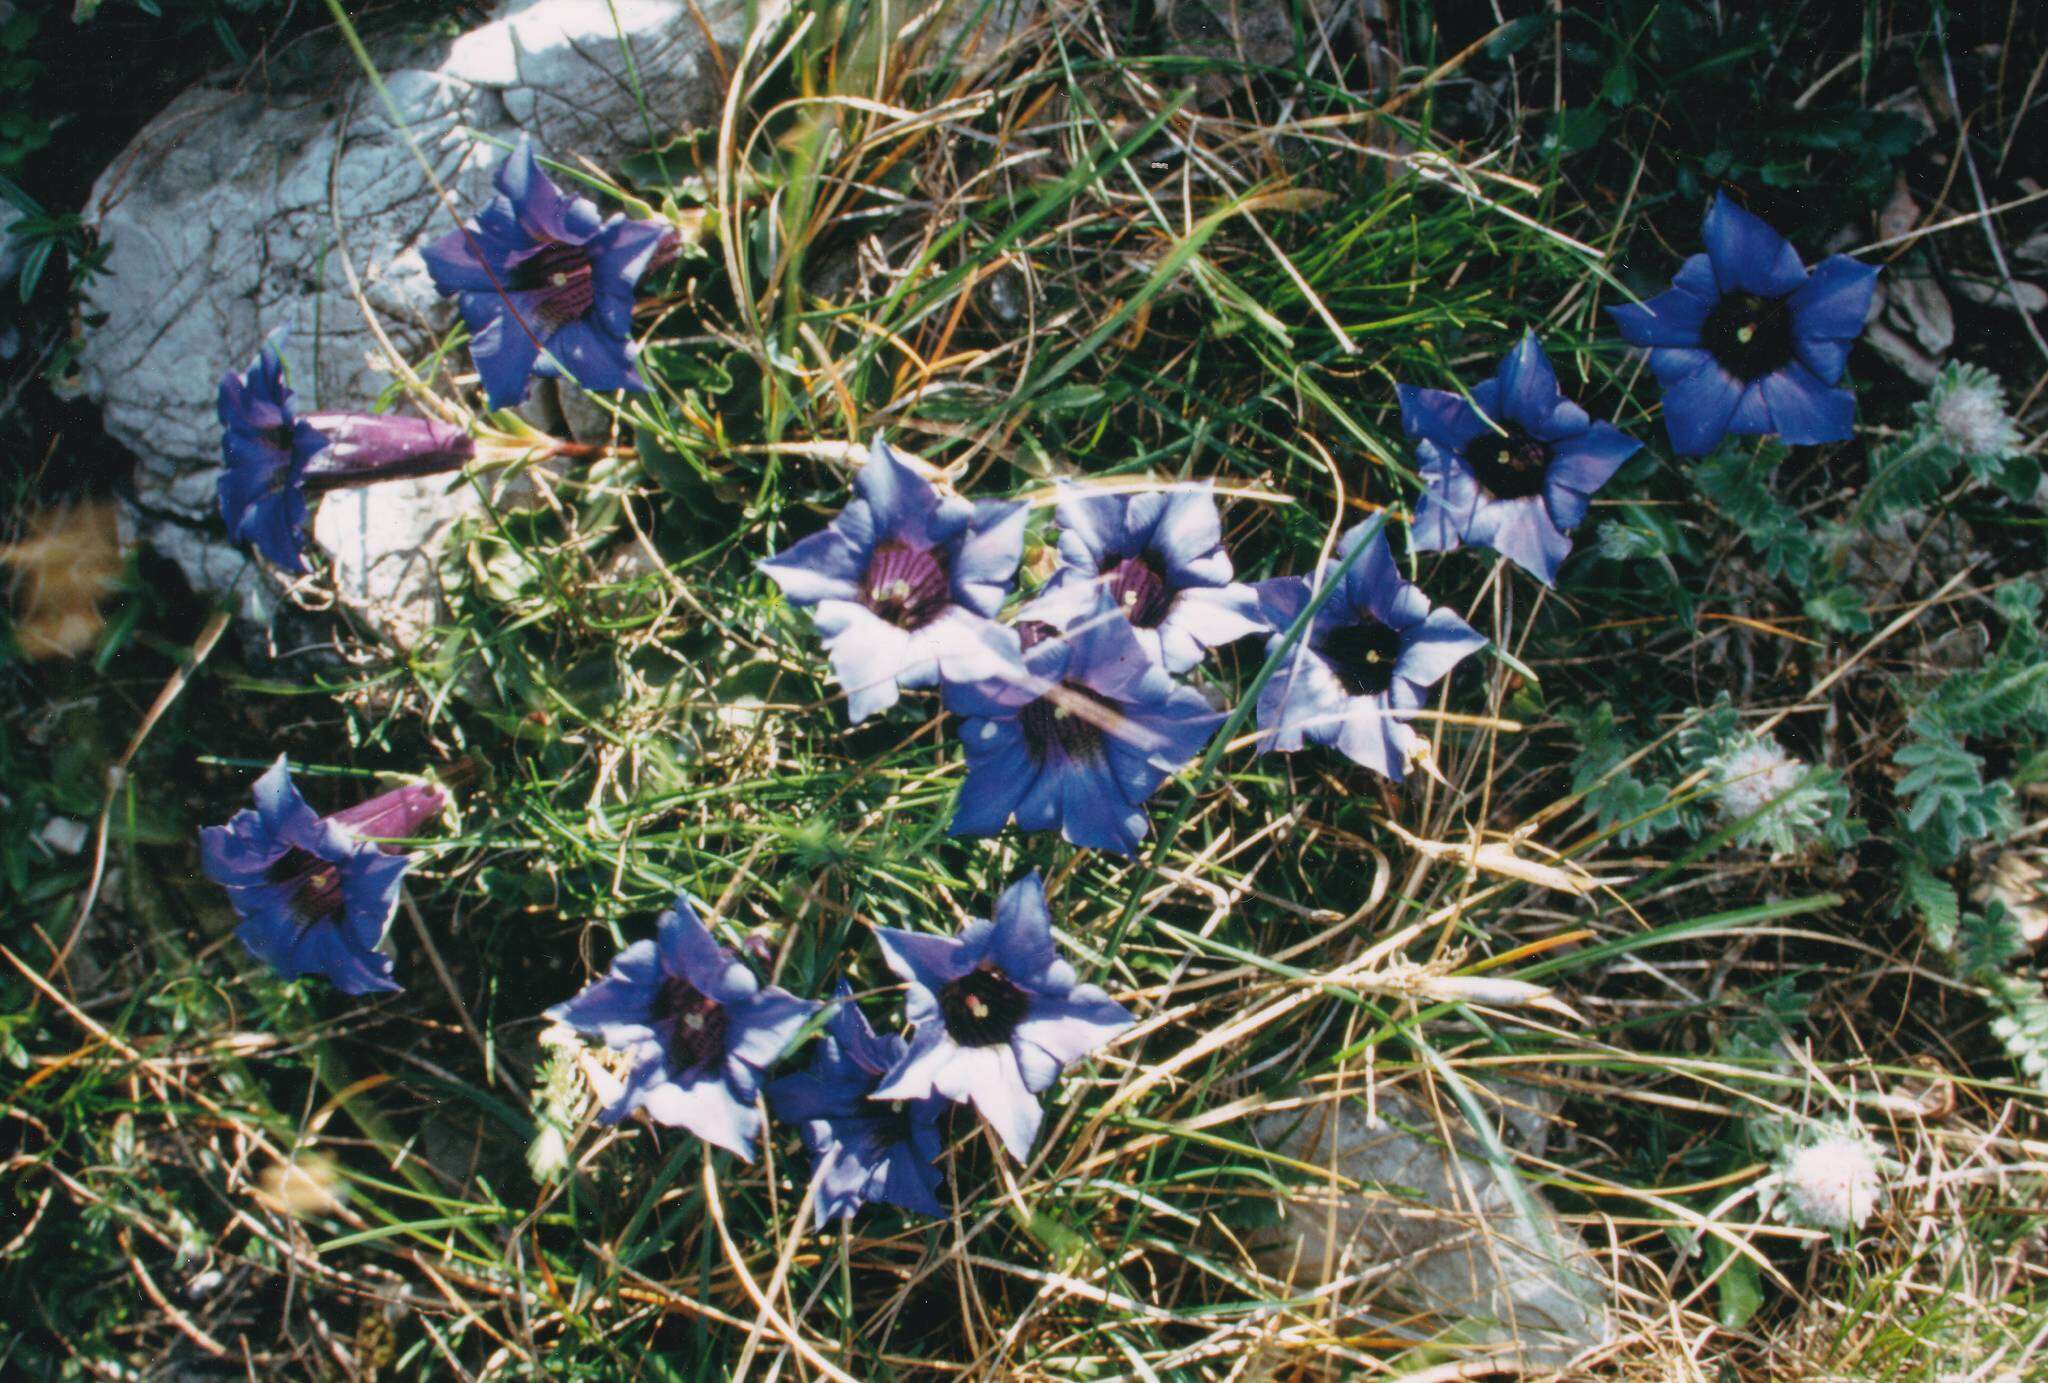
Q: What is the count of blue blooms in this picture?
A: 12